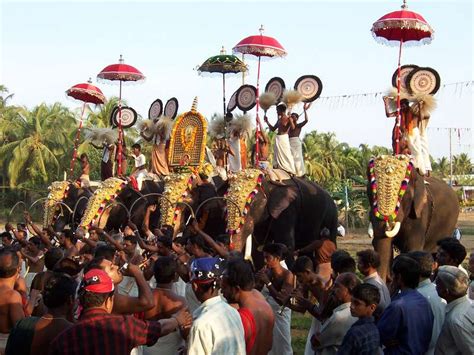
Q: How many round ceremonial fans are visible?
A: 10